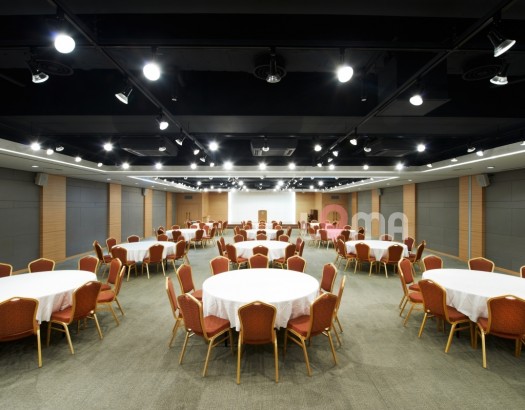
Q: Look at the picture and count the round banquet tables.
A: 12